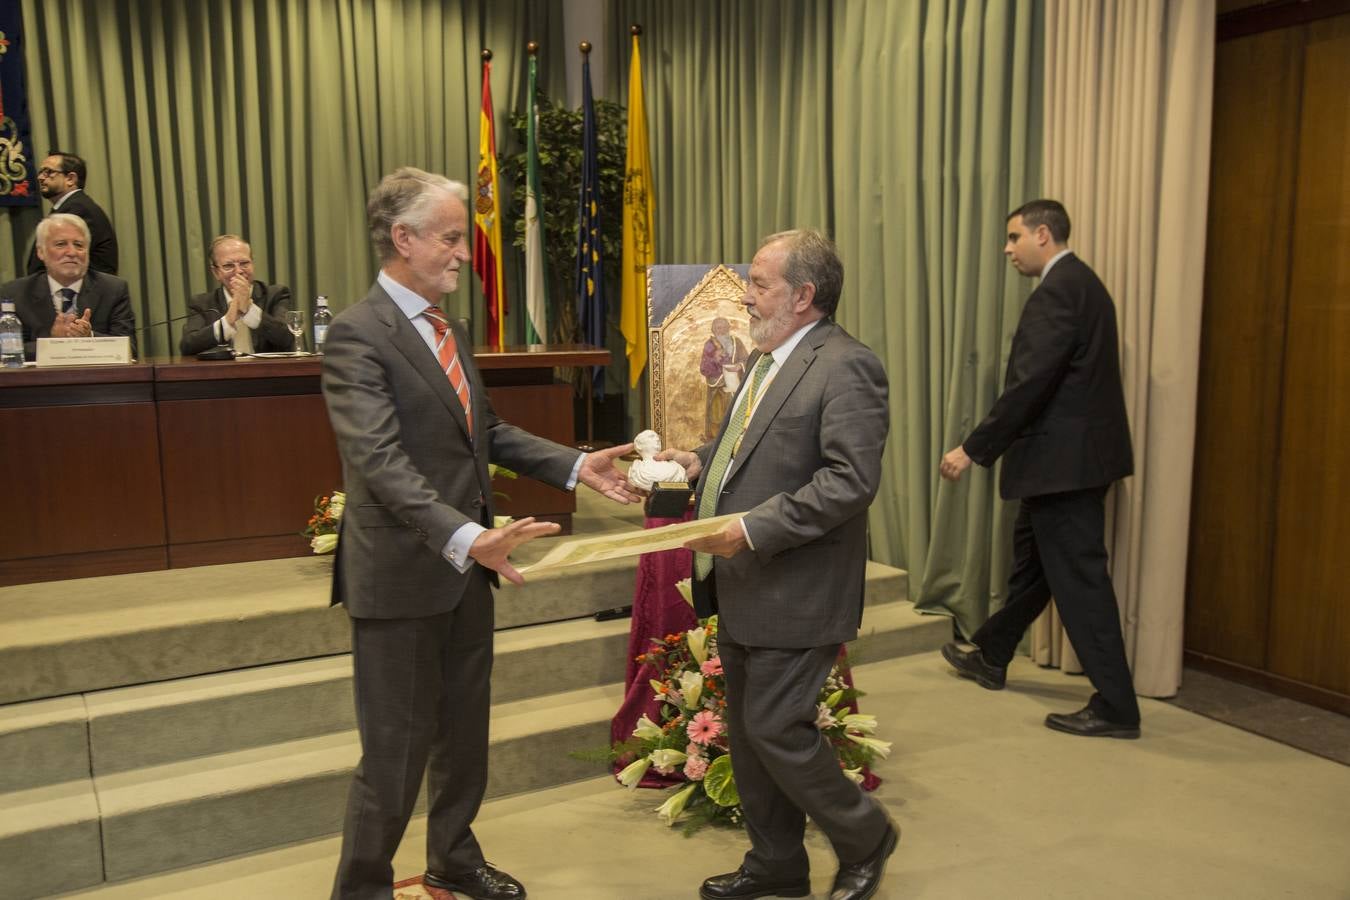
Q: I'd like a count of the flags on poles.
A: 4